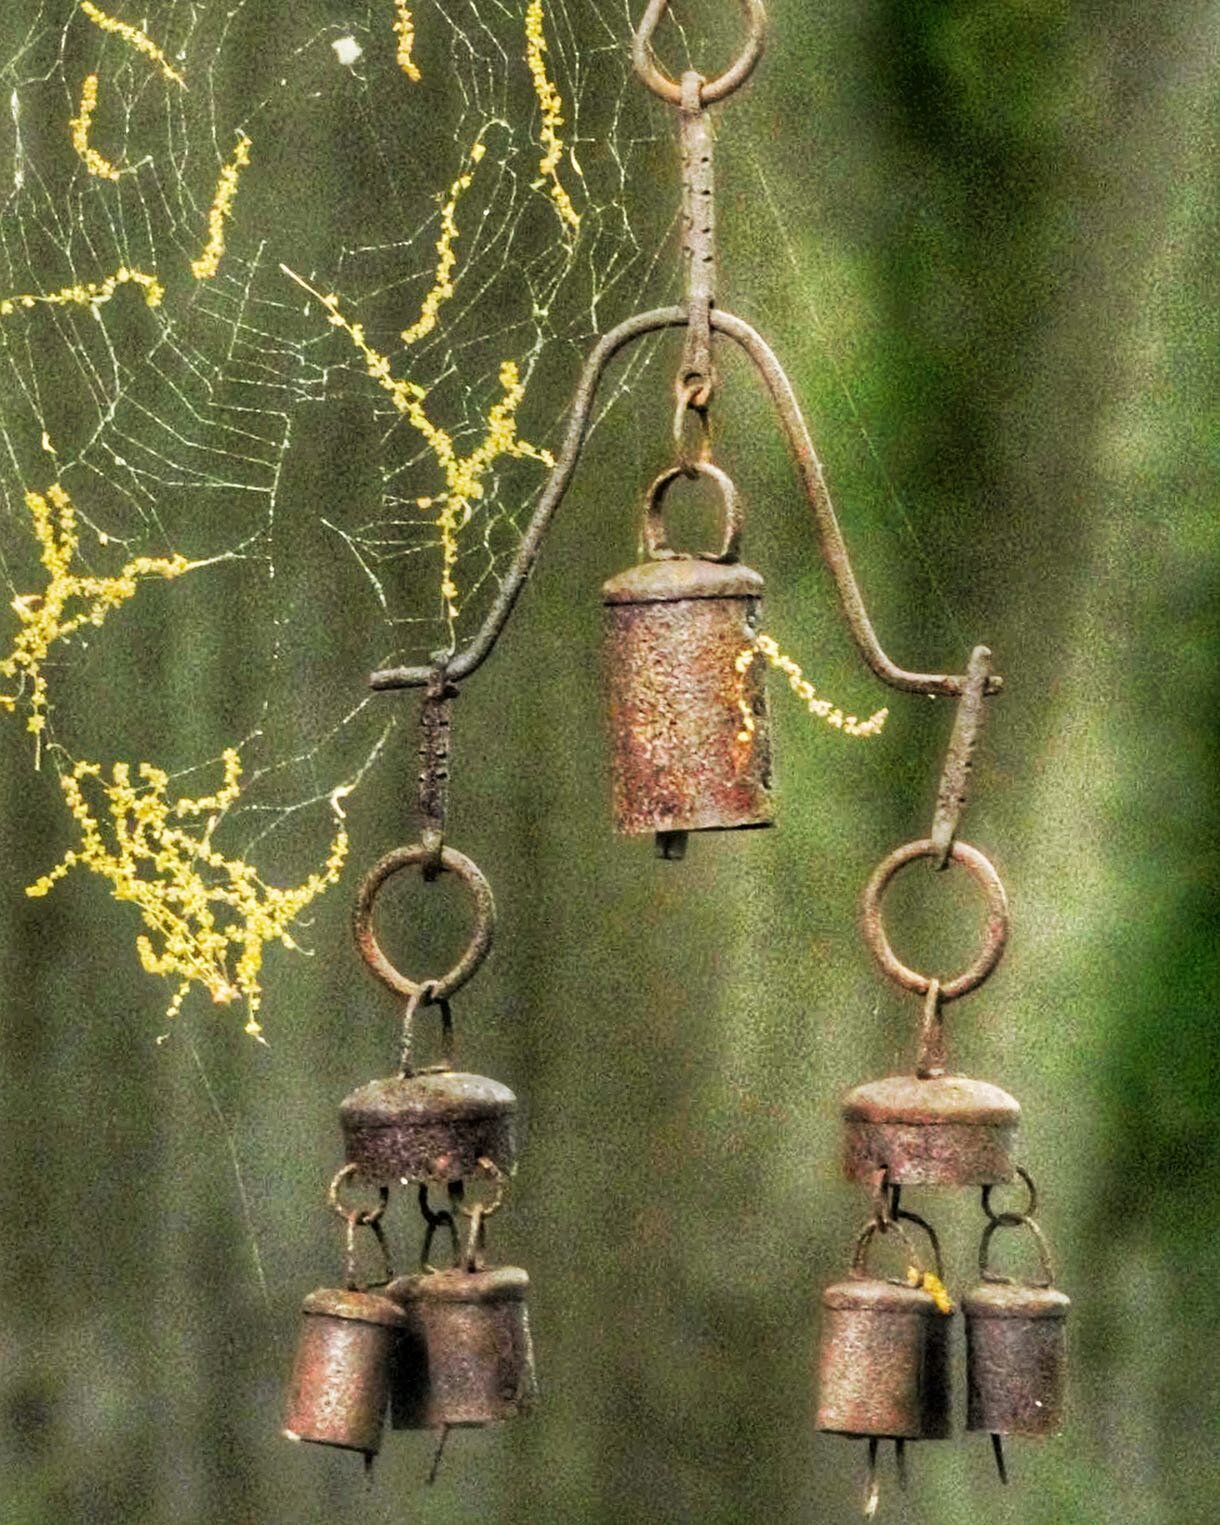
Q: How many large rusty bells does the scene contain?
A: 1